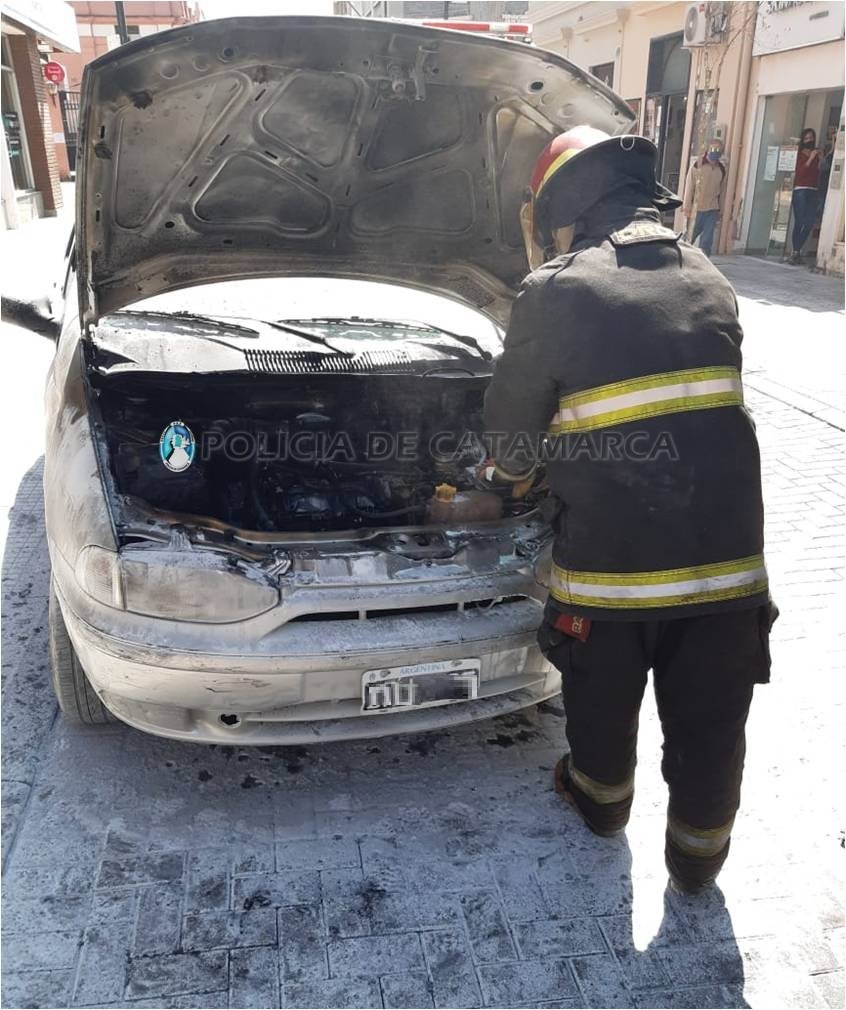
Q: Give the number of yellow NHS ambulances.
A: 0